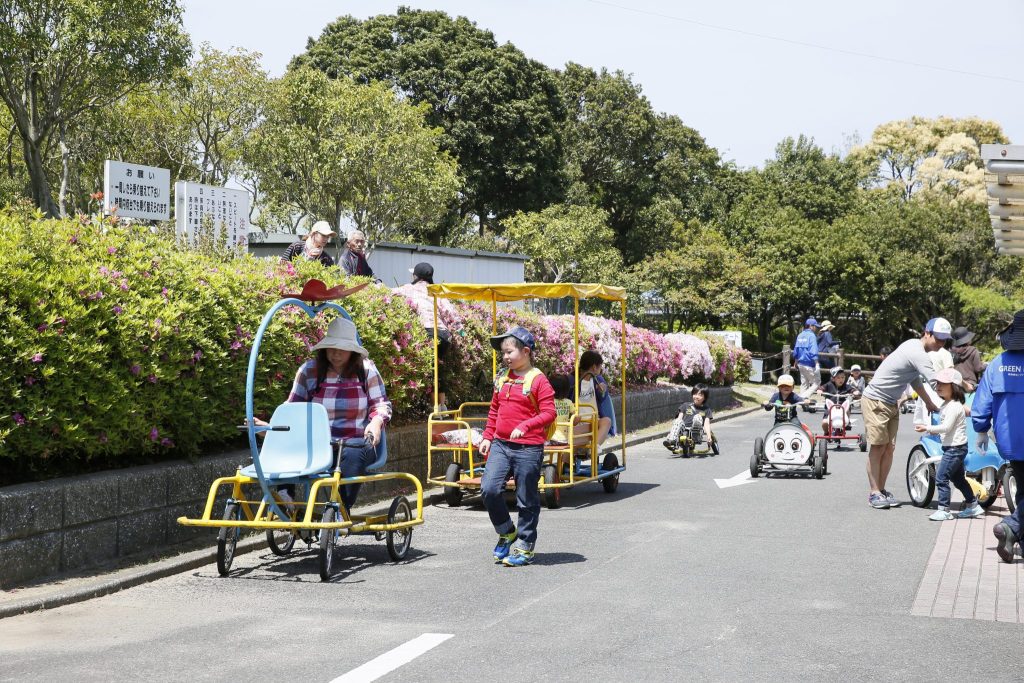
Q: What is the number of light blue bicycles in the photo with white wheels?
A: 1